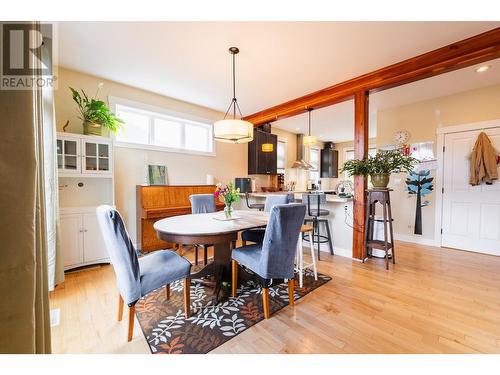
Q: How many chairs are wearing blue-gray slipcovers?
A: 4